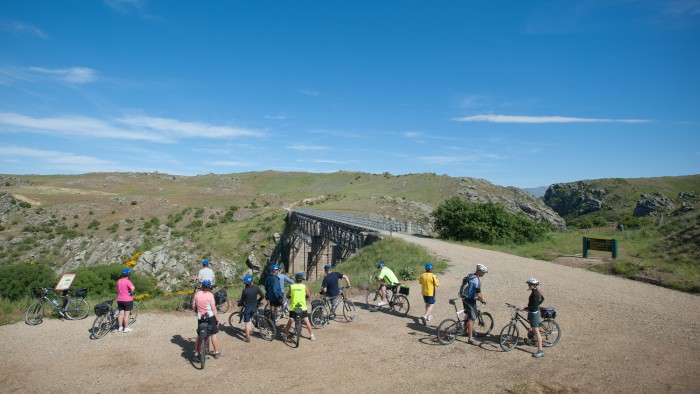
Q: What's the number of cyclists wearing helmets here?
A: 12